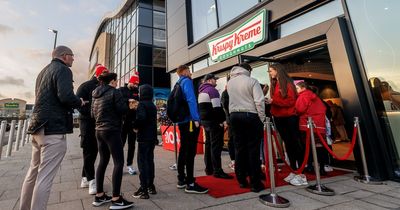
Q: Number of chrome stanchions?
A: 3